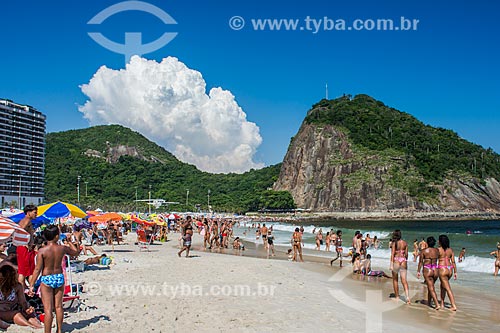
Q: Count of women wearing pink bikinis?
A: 3